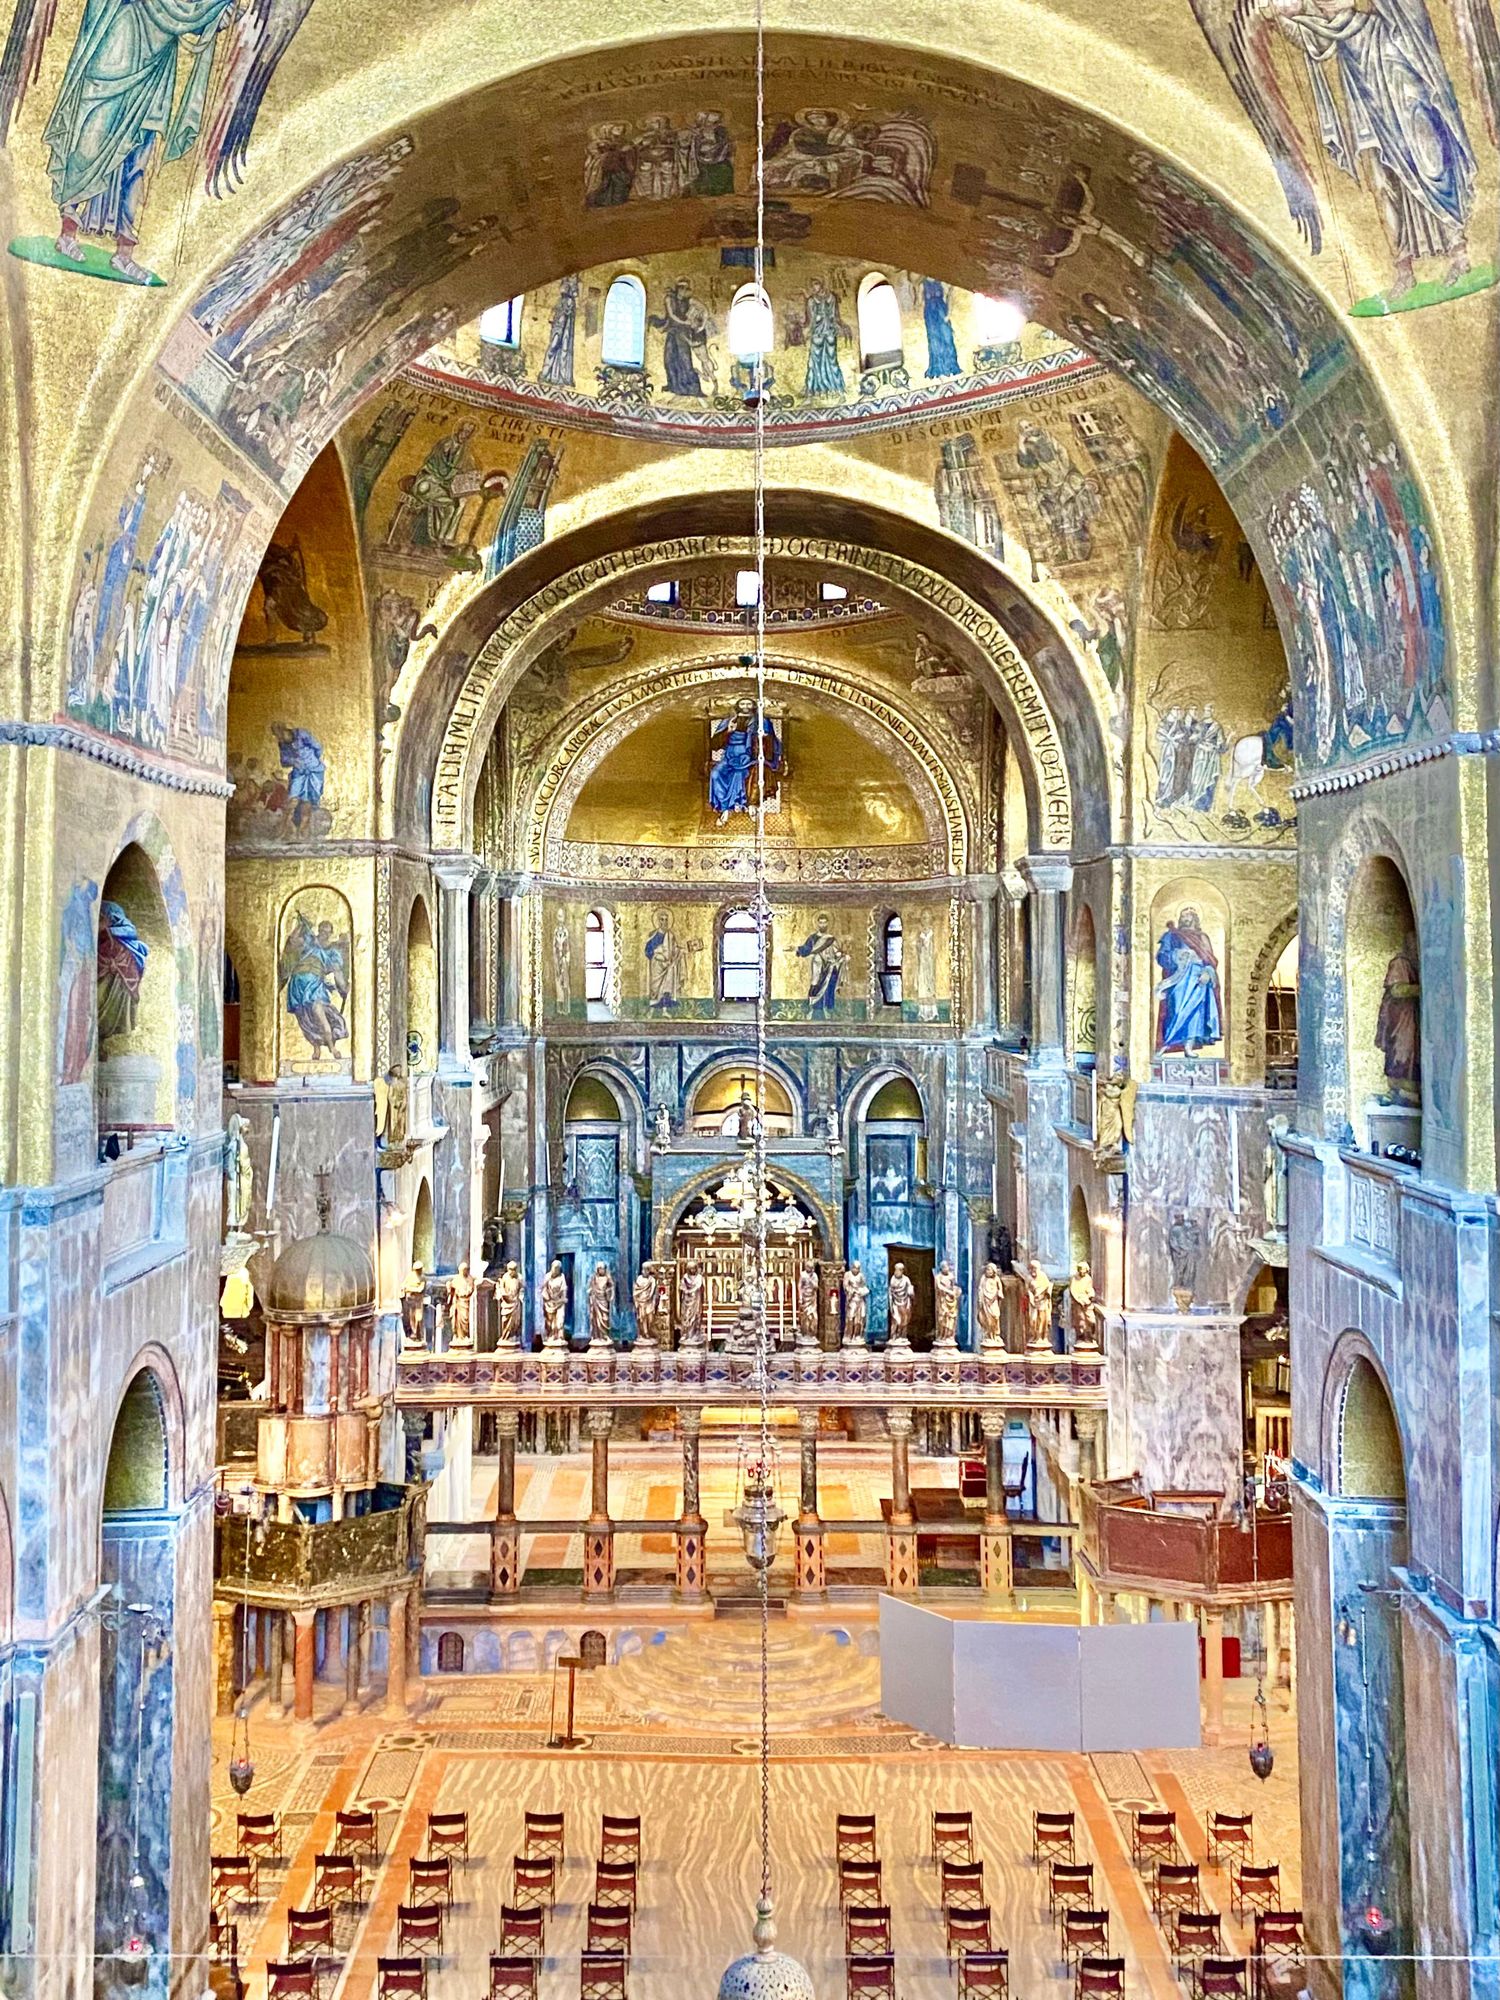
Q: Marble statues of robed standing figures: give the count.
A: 14